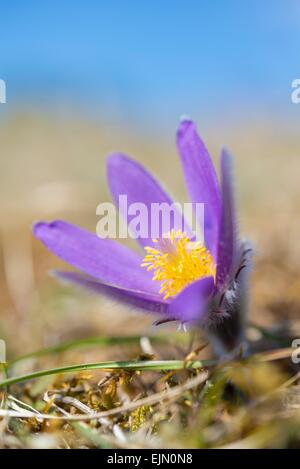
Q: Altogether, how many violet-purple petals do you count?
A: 6